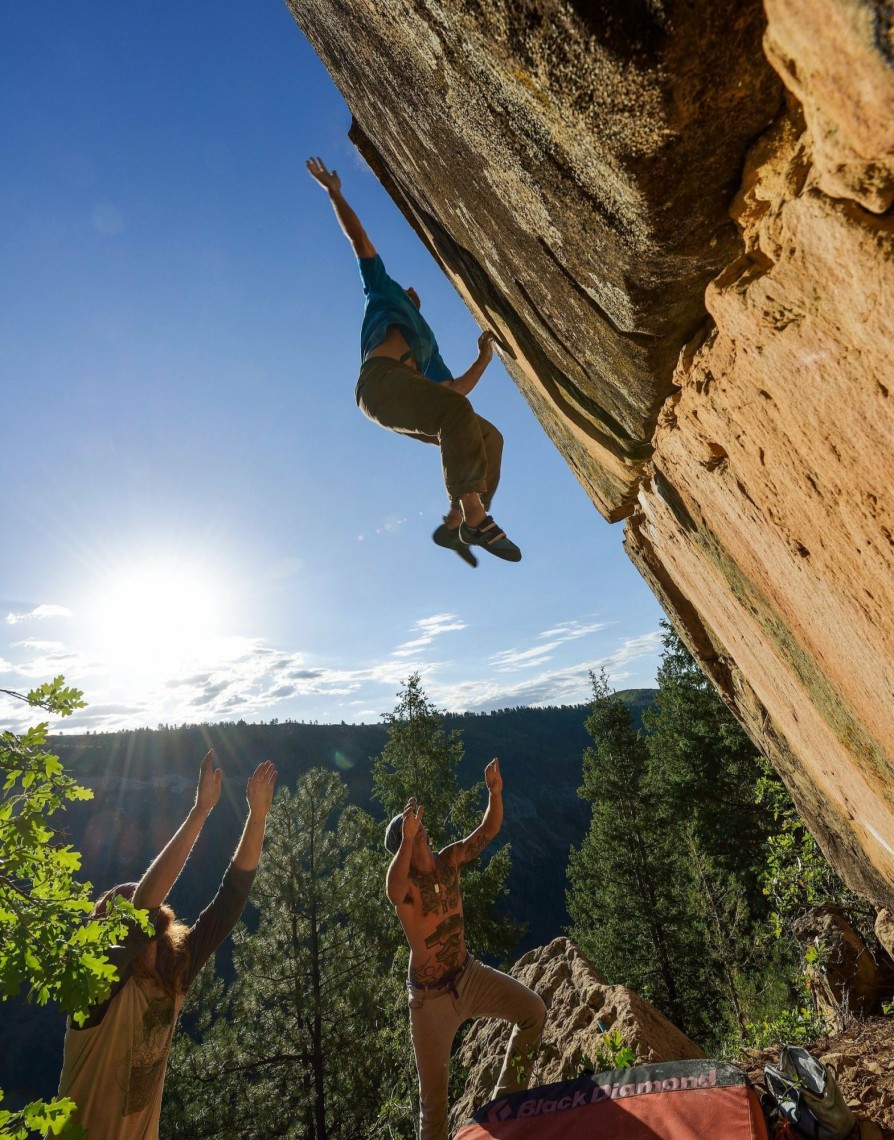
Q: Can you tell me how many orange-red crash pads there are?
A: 1